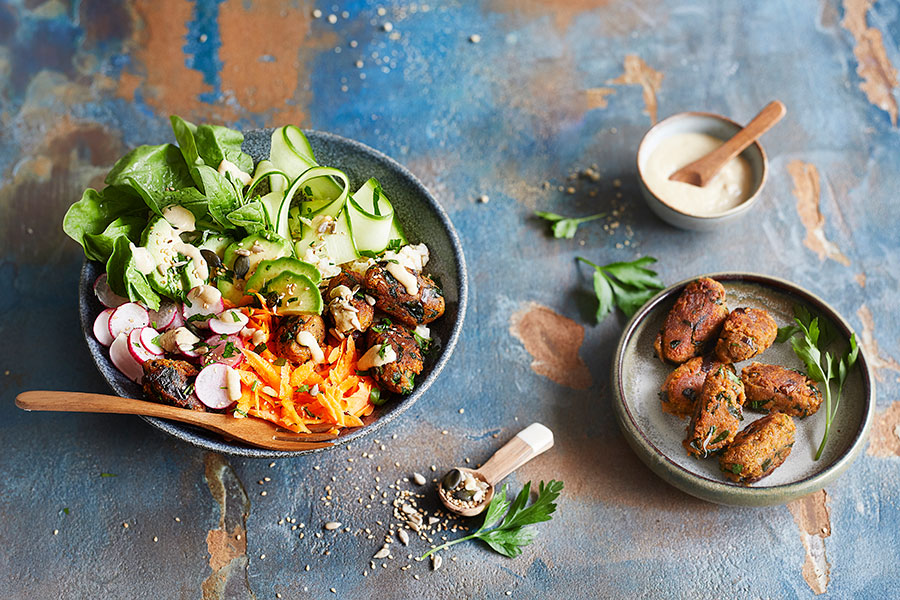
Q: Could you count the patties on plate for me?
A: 6